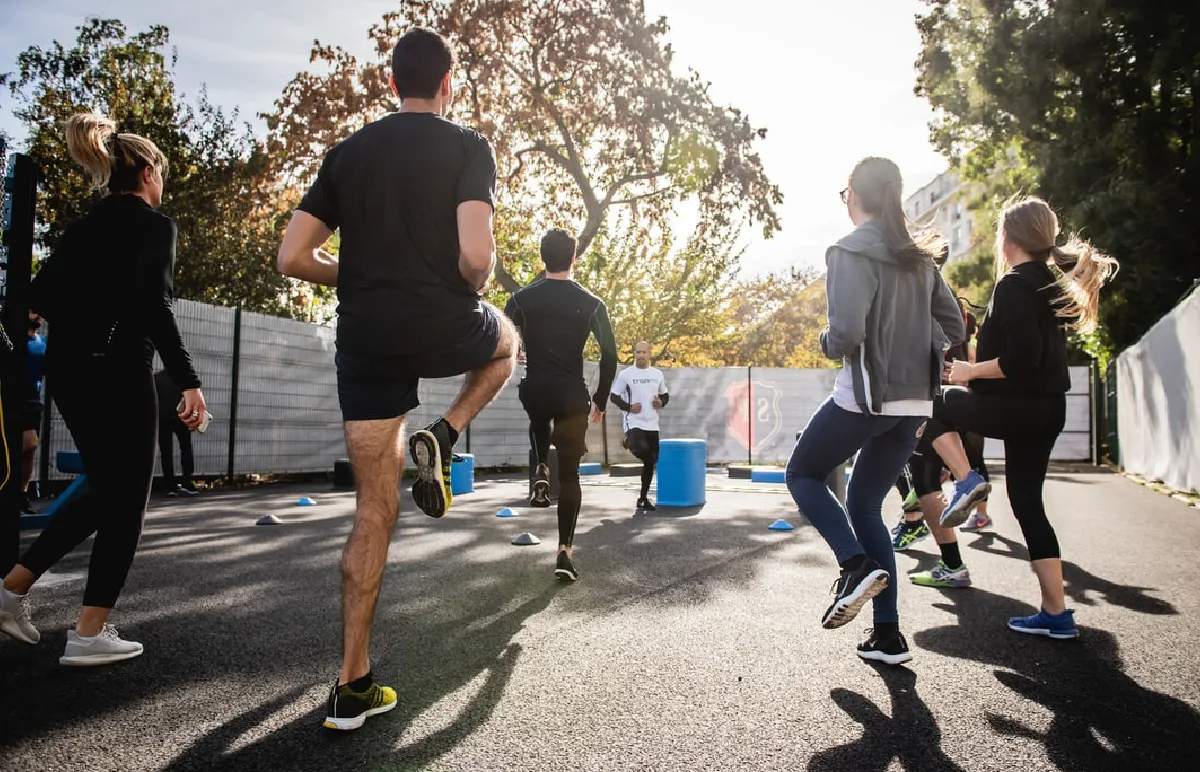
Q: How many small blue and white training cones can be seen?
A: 5